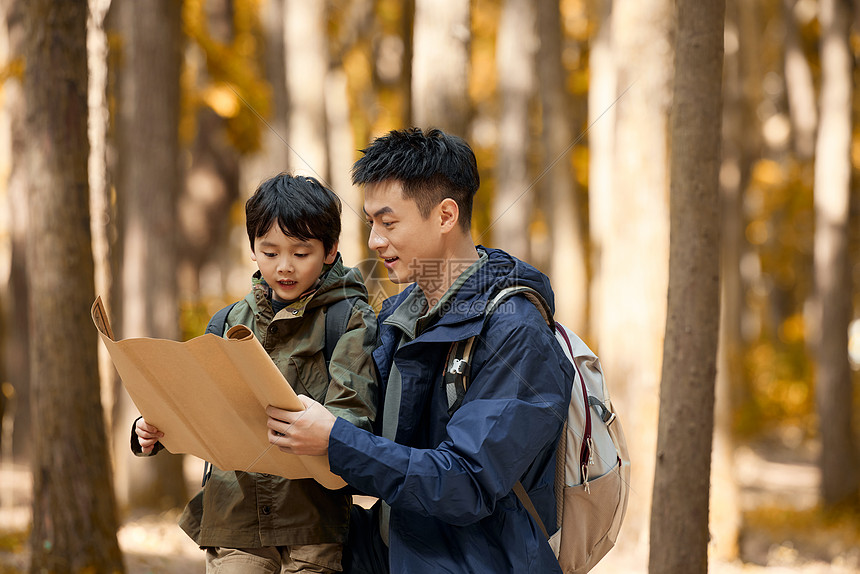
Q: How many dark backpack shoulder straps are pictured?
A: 2